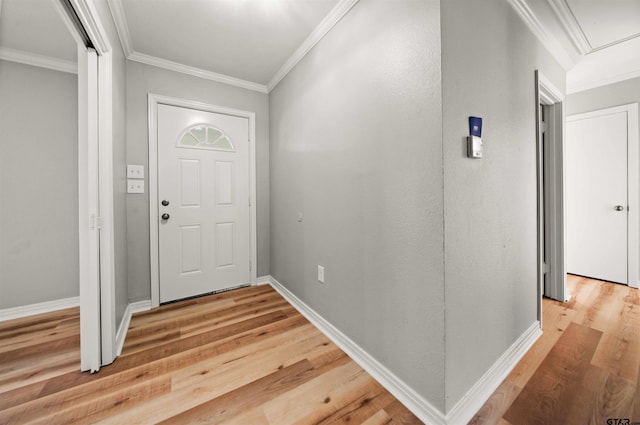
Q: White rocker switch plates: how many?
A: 2